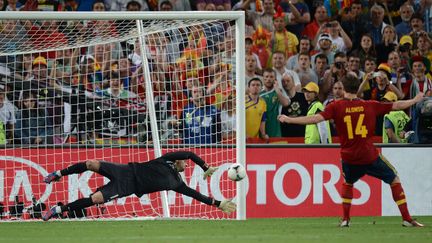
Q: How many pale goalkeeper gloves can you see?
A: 2